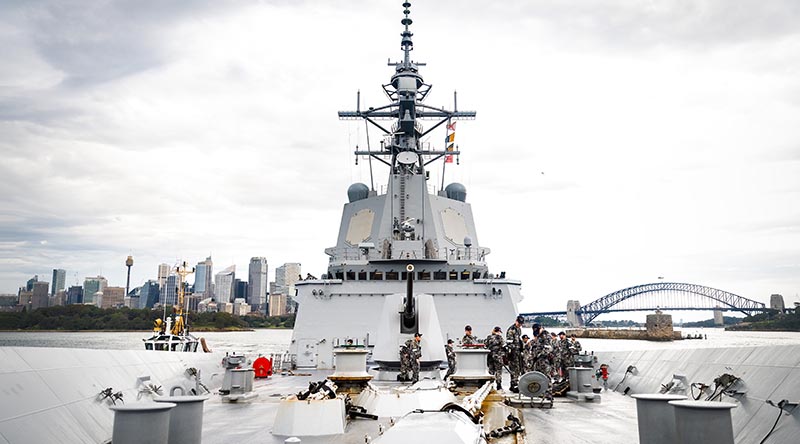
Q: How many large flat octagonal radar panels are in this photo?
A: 2